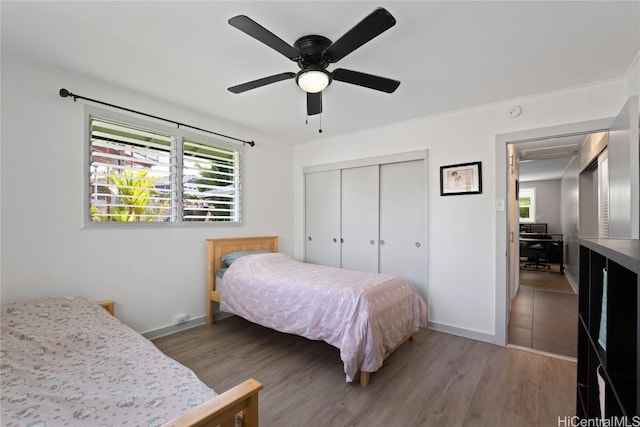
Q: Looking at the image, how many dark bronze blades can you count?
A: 5